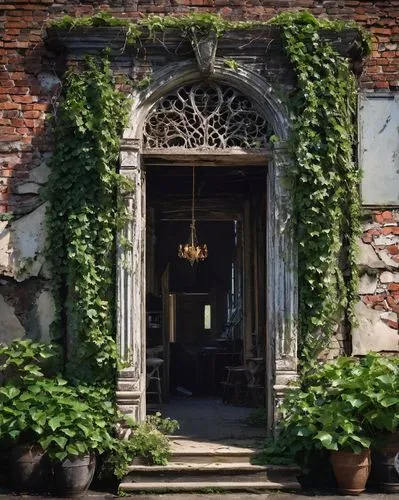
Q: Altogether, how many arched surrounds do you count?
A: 1